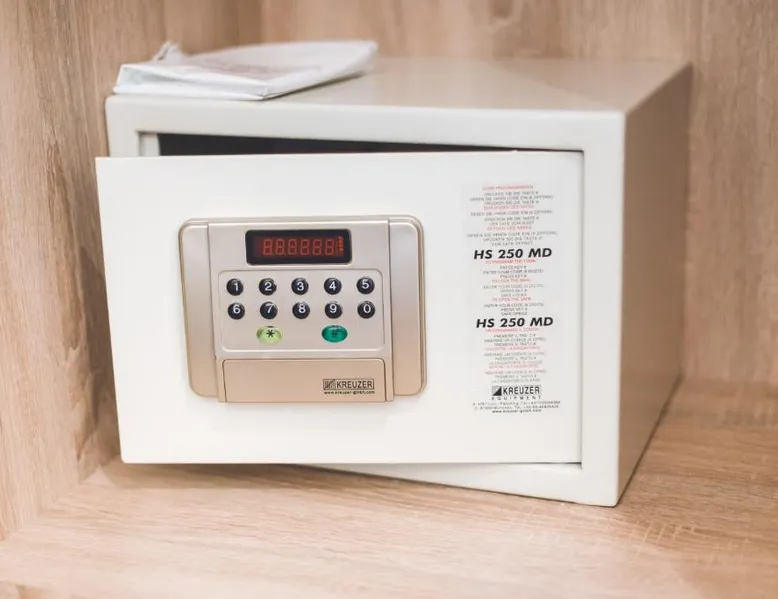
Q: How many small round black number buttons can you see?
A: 10